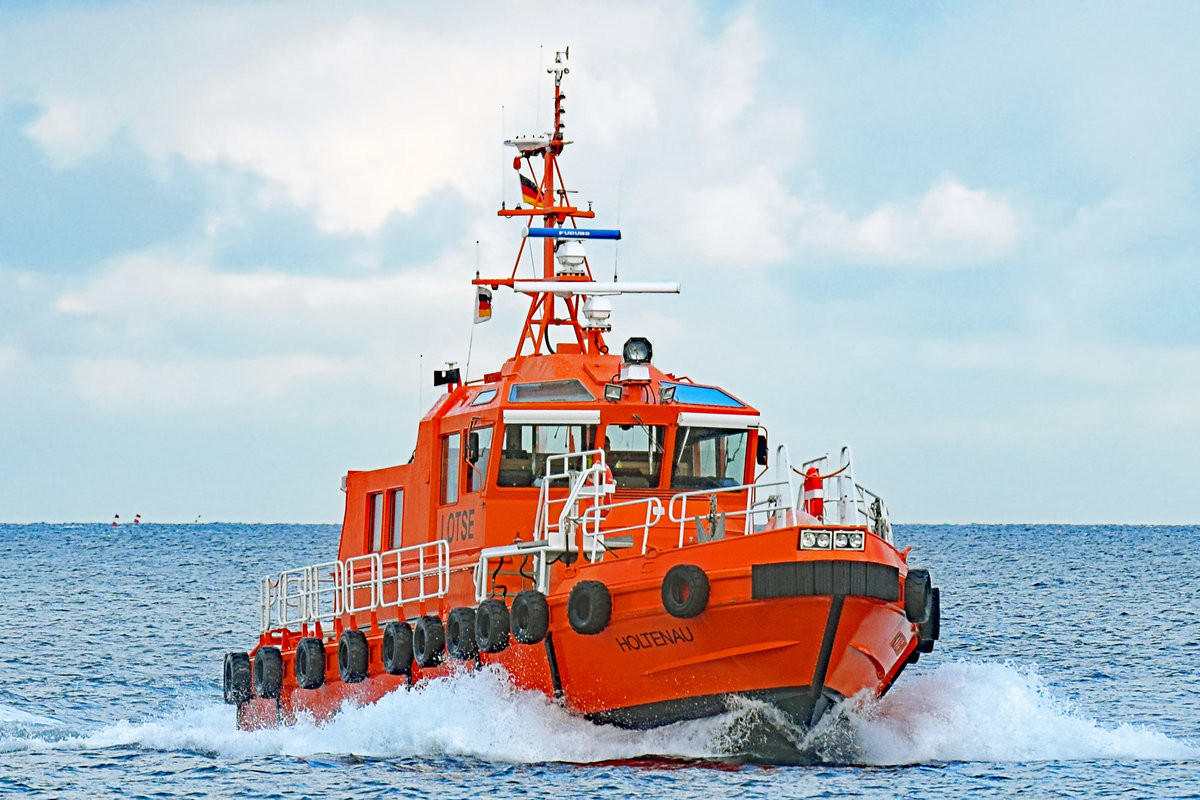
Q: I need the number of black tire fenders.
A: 13